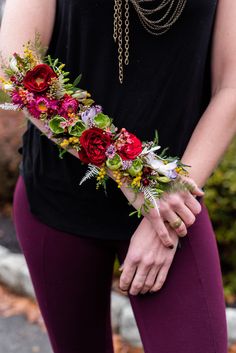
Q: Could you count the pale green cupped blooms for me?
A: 5